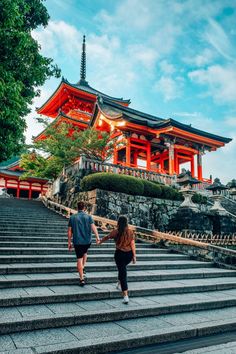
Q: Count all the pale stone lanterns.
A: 2